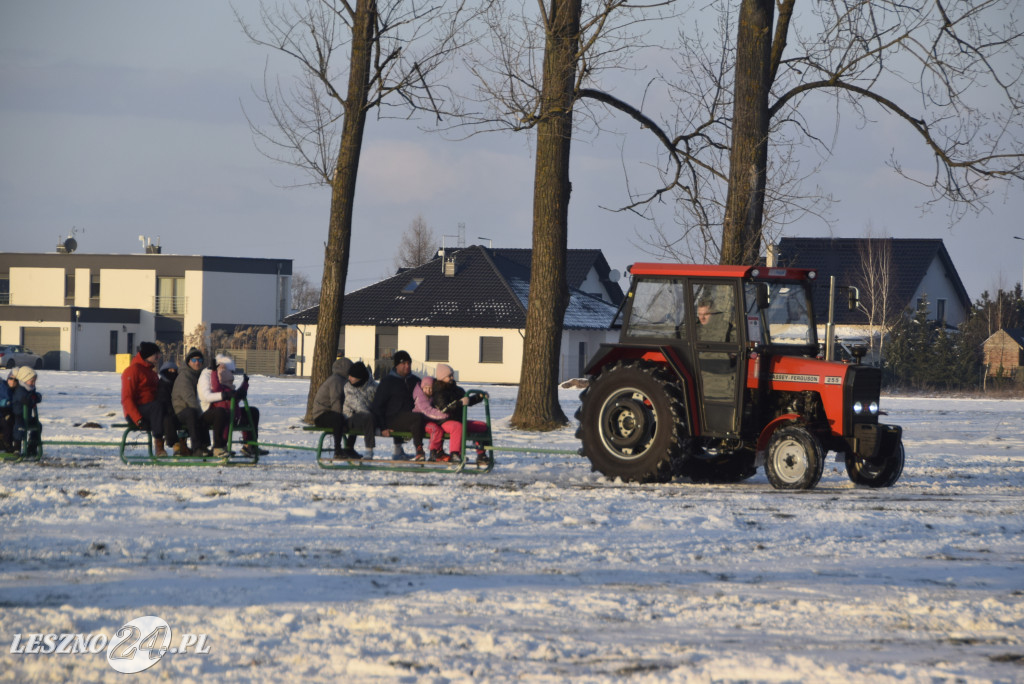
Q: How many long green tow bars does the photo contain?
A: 3